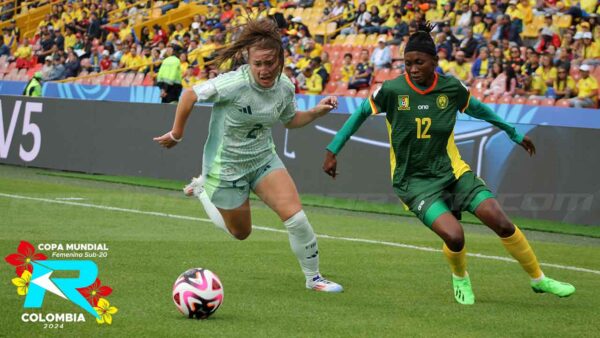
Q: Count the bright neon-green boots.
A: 2